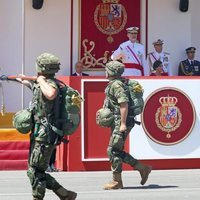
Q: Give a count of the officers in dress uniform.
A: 3